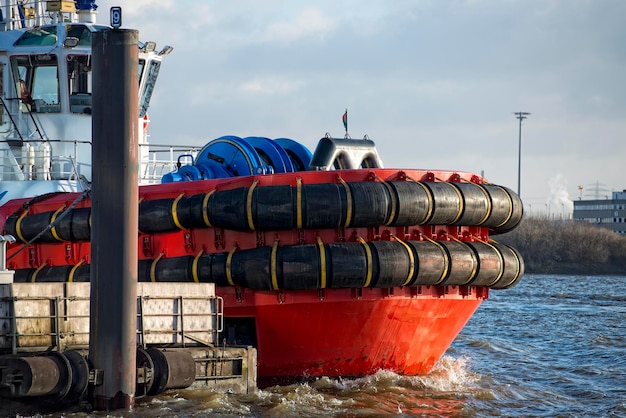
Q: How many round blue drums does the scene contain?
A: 3